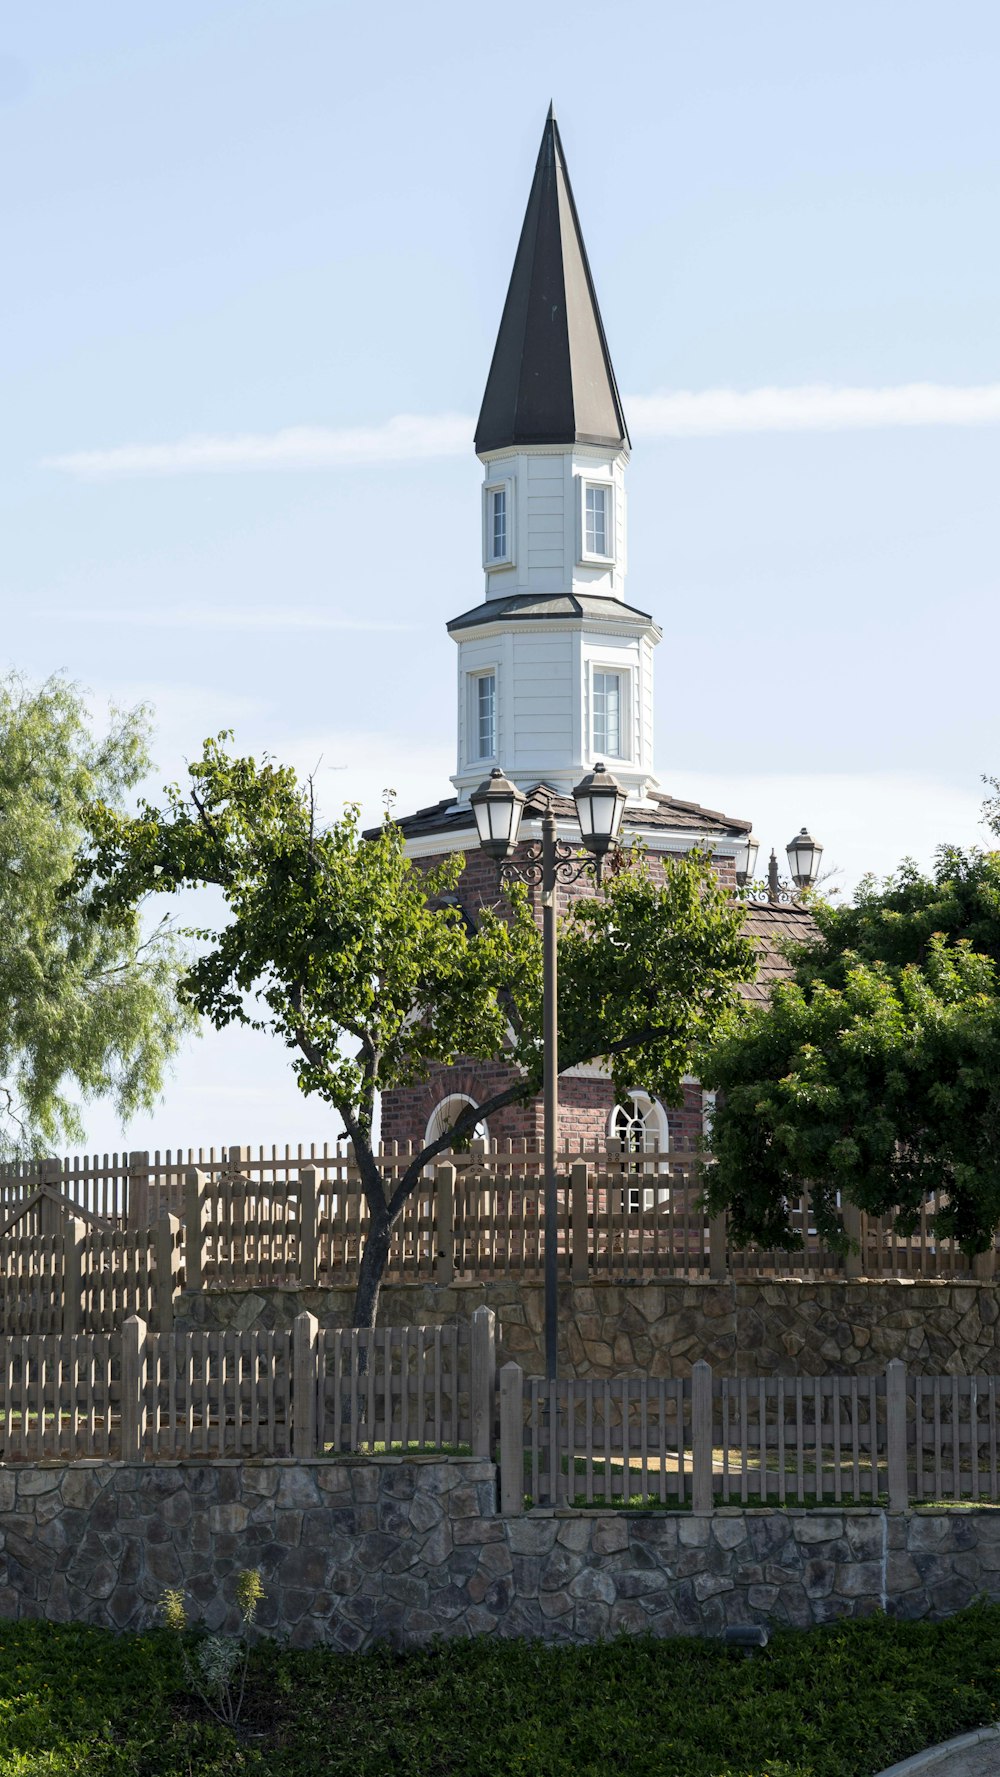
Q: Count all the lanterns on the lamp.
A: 2